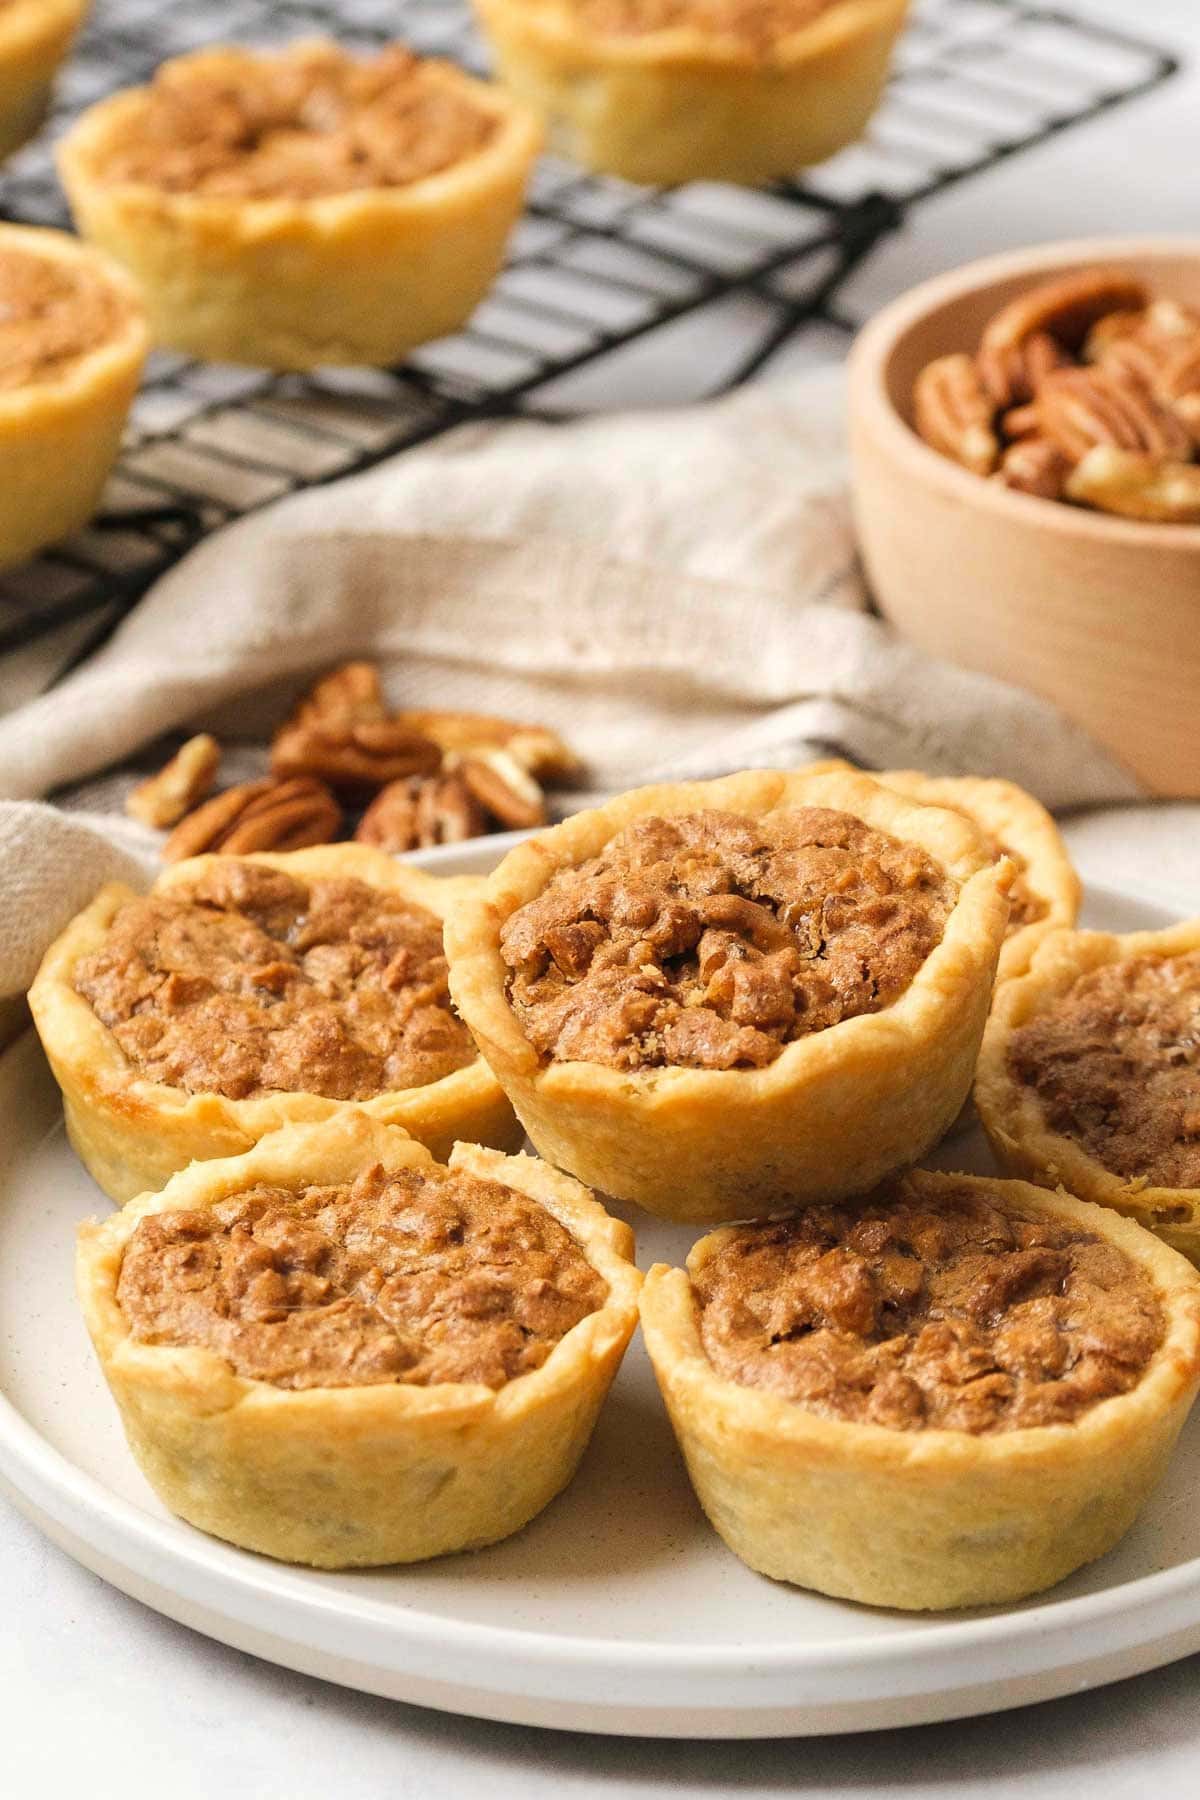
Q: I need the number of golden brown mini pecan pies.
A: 10